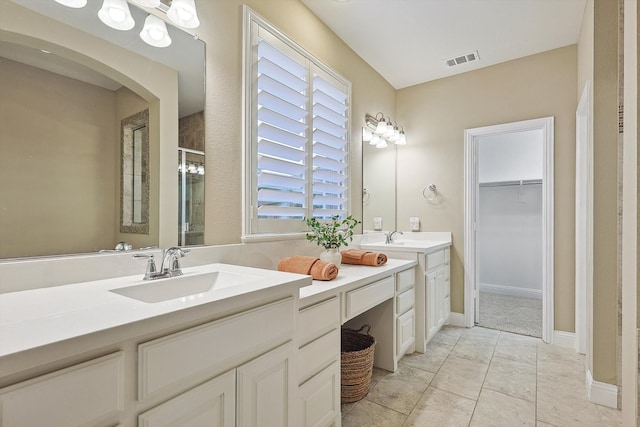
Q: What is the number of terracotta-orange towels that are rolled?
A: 2